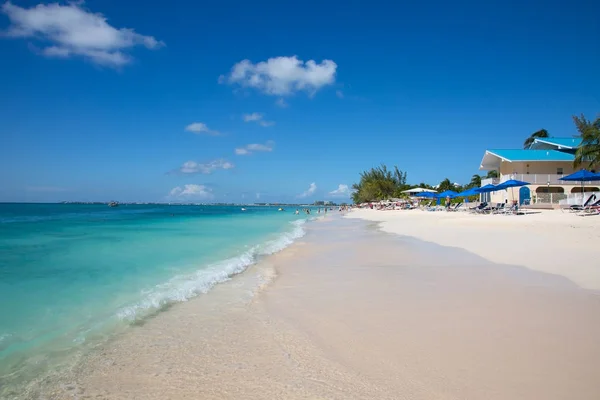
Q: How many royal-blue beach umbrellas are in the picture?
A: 7